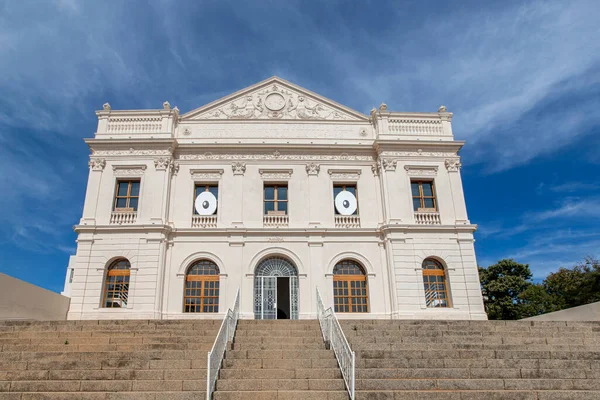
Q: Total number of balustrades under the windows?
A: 5